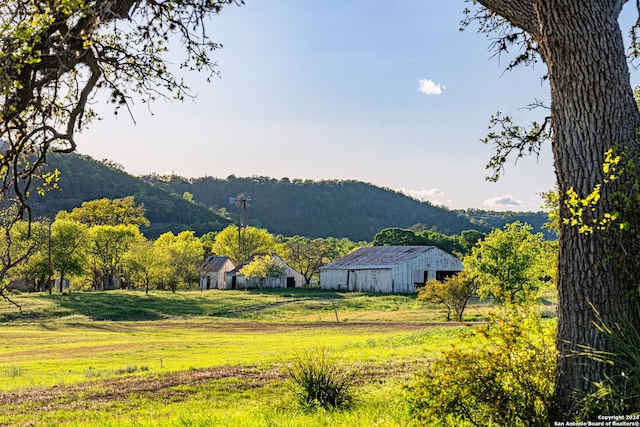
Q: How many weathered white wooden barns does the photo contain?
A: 3